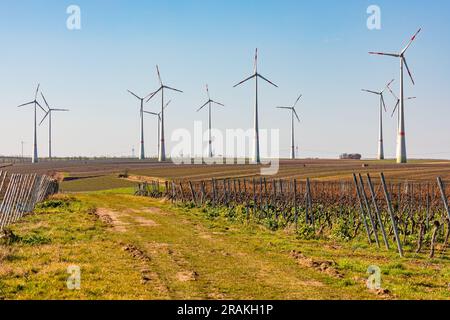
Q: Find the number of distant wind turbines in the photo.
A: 11